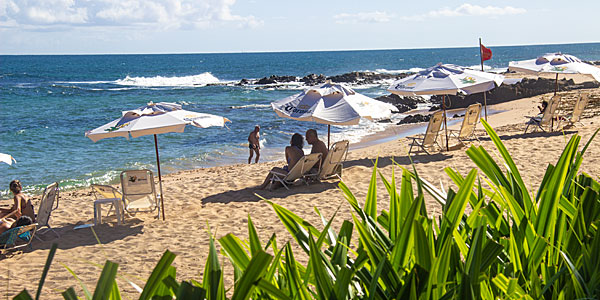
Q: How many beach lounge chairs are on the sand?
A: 10